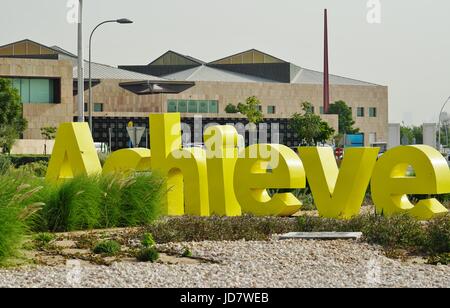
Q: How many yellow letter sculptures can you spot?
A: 7